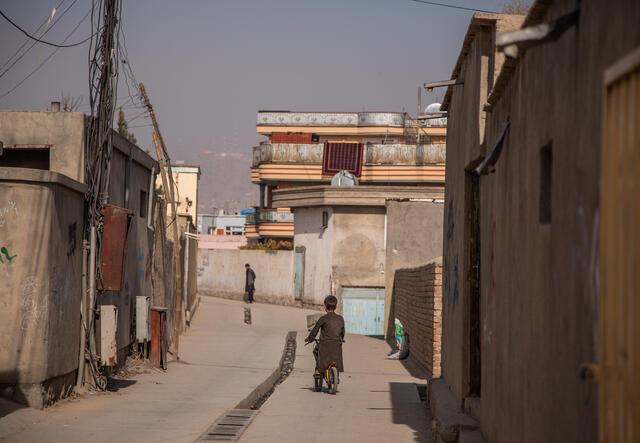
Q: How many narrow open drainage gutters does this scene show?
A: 1